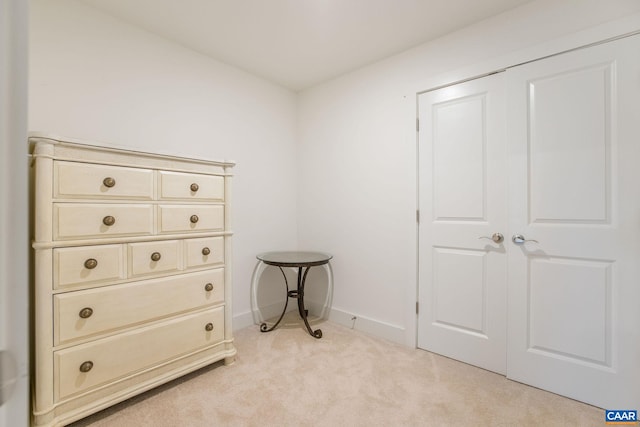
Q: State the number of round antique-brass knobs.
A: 11